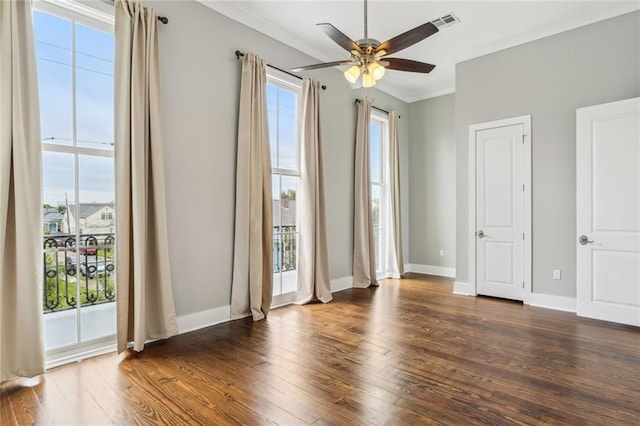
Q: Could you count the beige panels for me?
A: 6